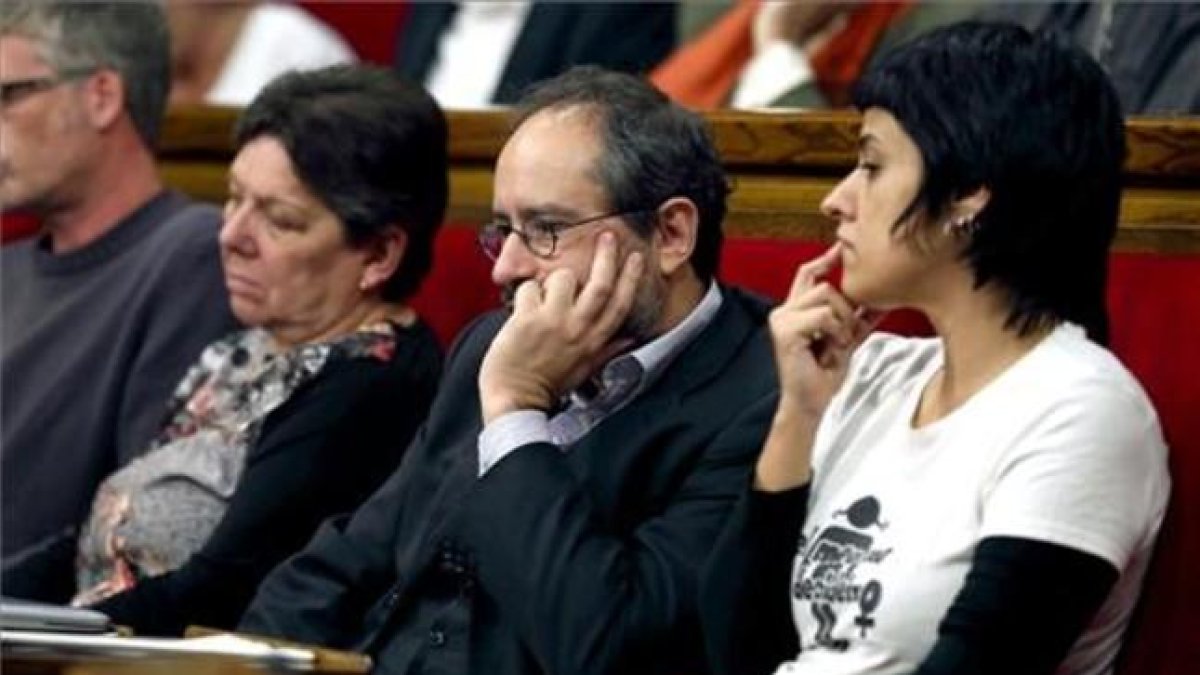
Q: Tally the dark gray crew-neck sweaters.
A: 1